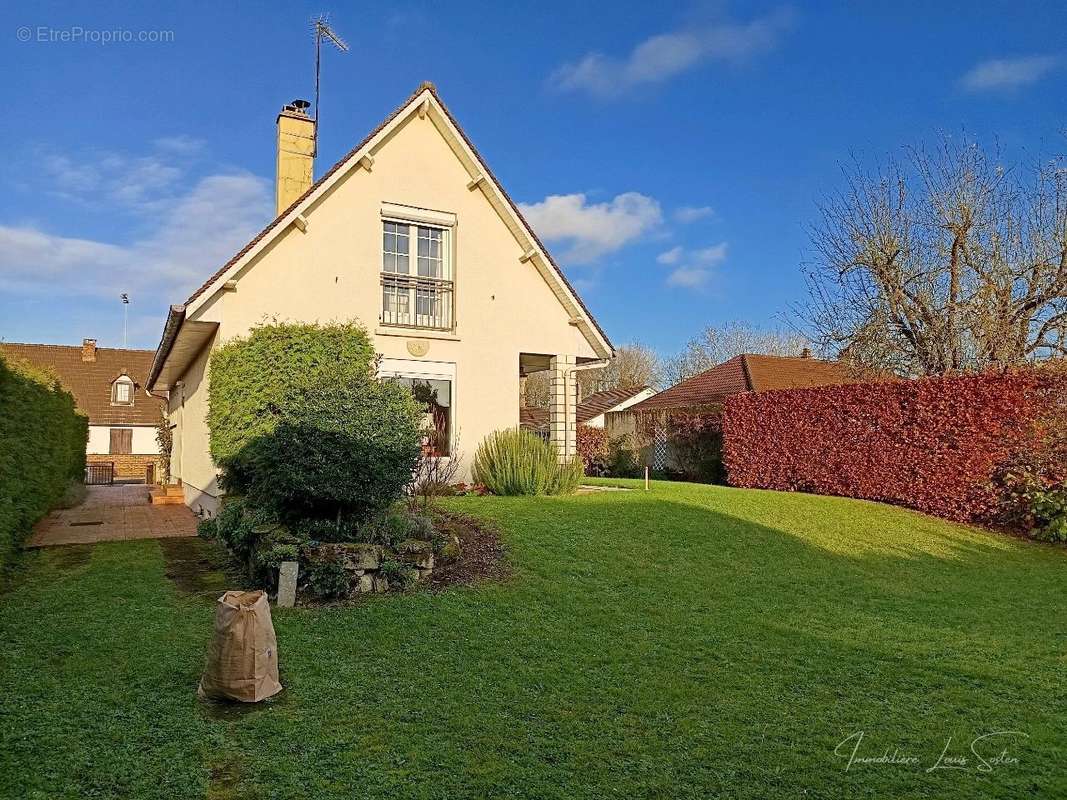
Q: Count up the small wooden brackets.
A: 7